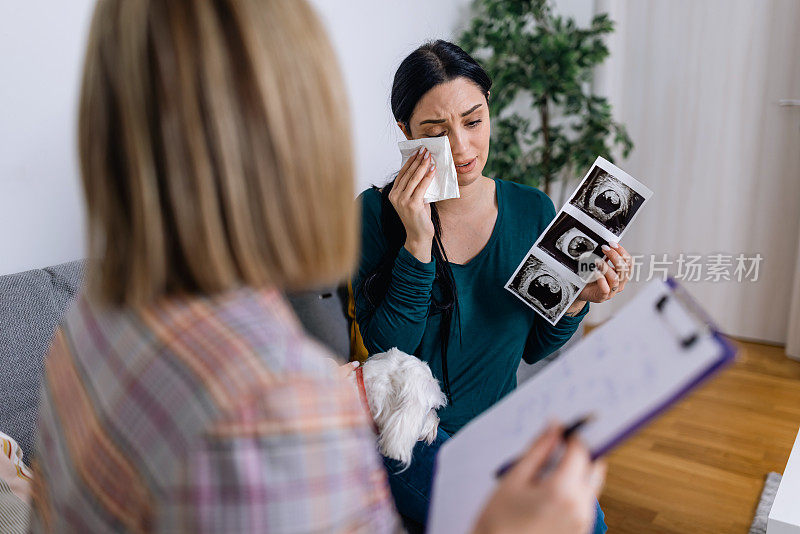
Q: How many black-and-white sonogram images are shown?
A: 3